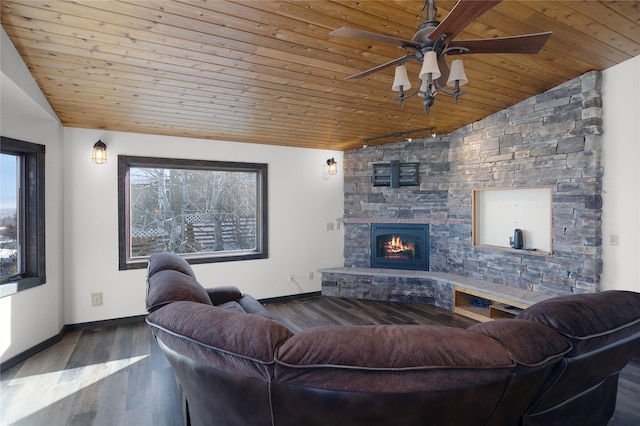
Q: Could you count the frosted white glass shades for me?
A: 4